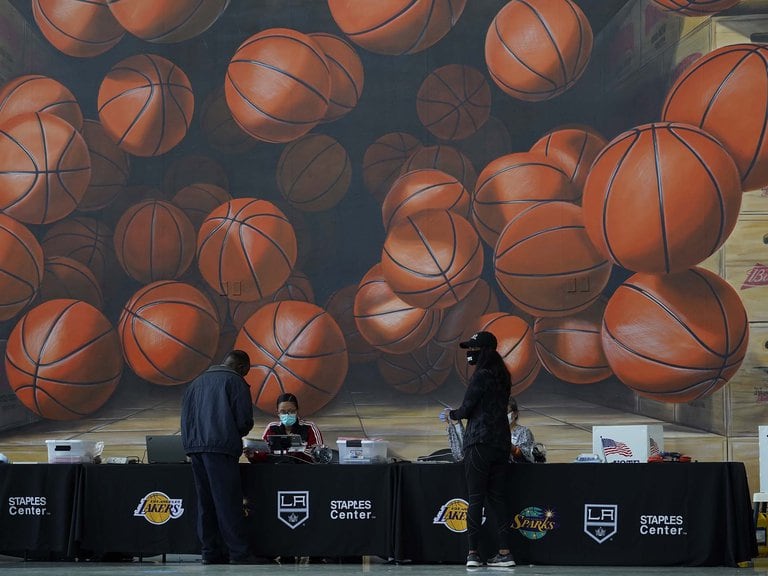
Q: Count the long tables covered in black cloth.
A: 3